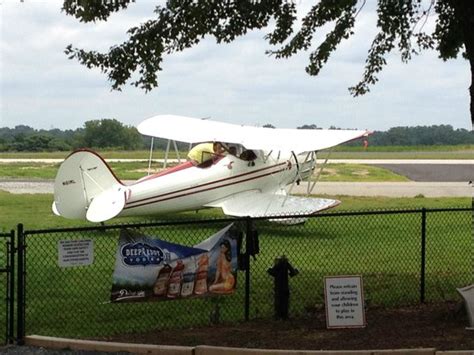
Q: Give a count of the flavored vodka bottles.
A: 4